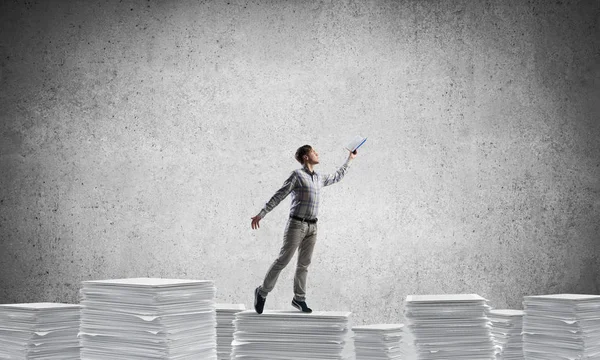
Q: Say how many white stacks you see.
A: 8